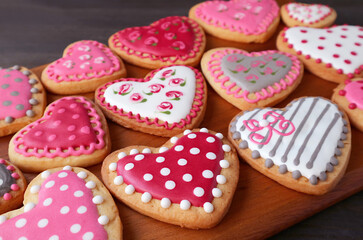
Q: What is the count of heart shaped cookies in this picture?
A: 14